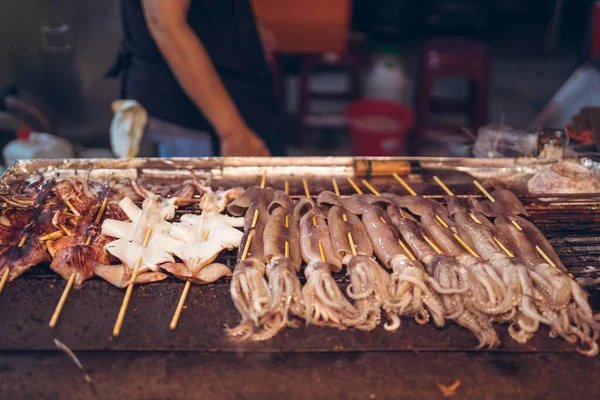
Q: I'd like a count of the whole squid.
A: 9